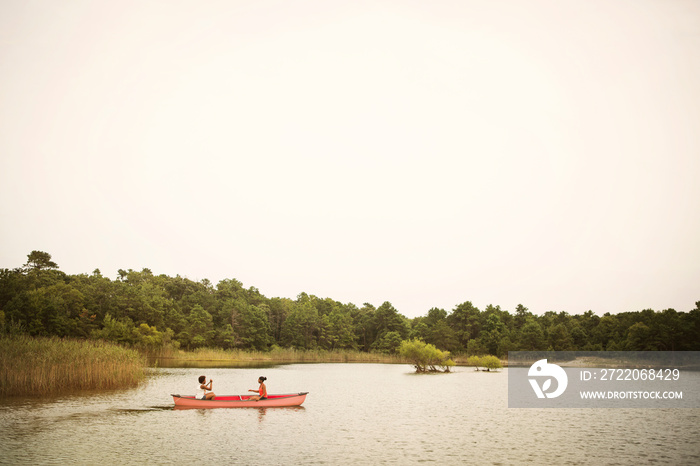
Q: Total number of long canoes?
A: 1